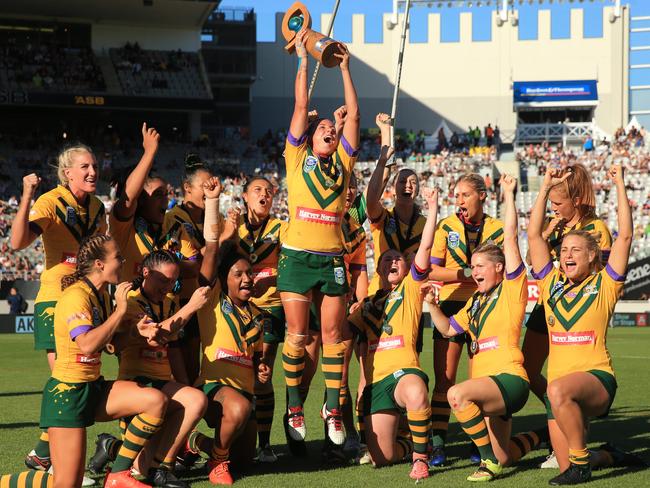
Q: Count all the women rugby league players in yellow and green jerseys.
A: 15